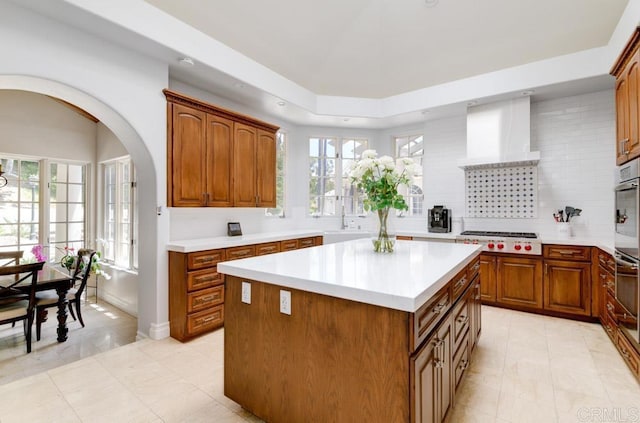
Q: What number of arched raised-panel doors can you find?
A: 6